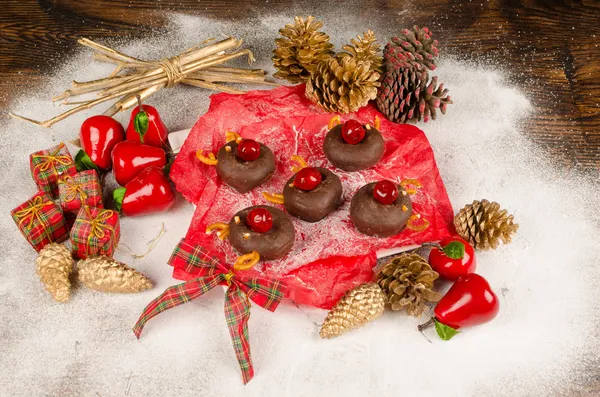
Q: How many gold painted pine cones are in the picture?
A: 8